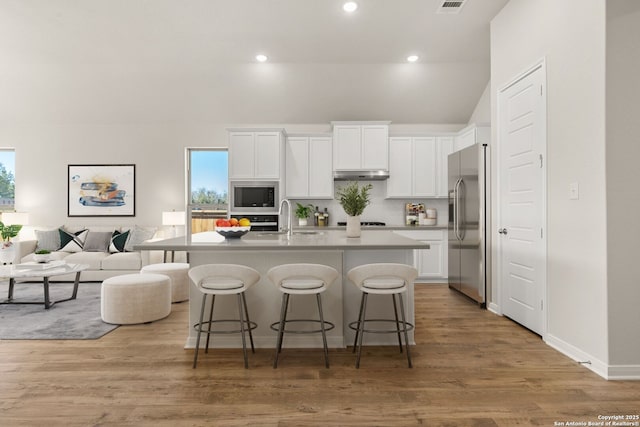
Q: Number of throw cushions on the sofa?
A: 5